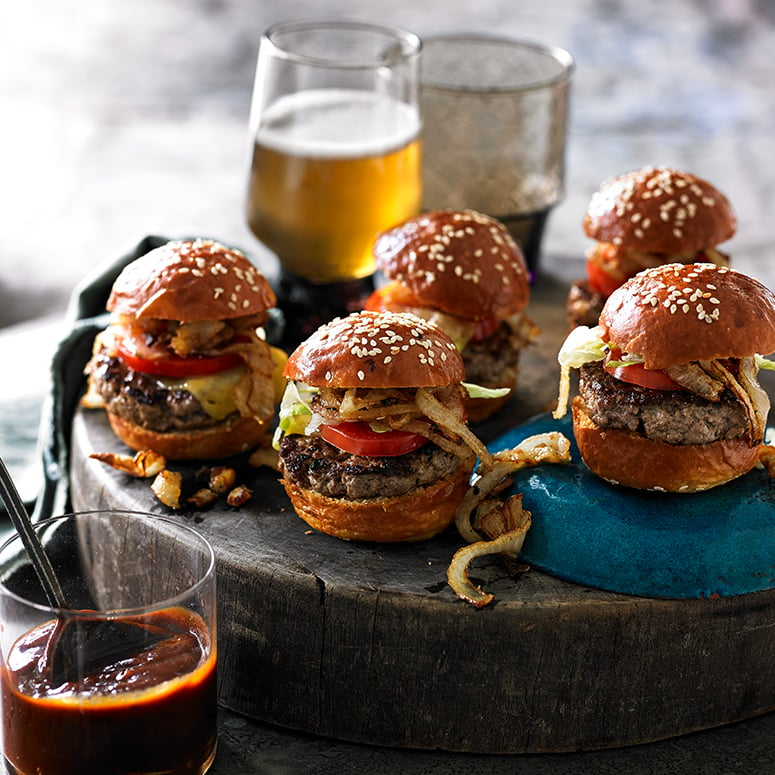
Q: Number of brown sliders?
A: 5